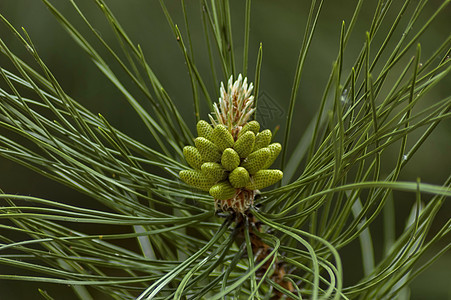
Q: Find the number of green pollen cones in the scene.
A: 15